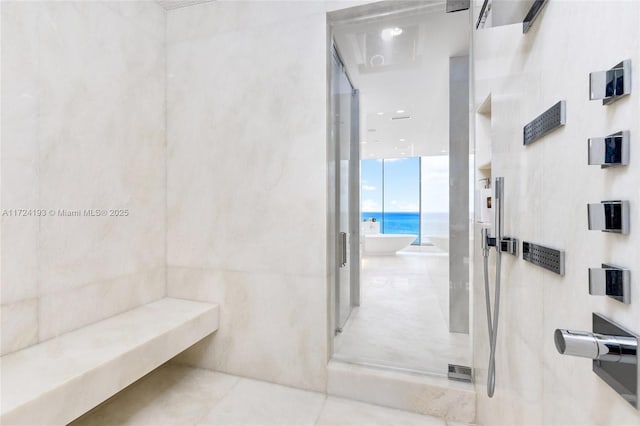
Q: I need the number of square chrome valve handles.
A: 4